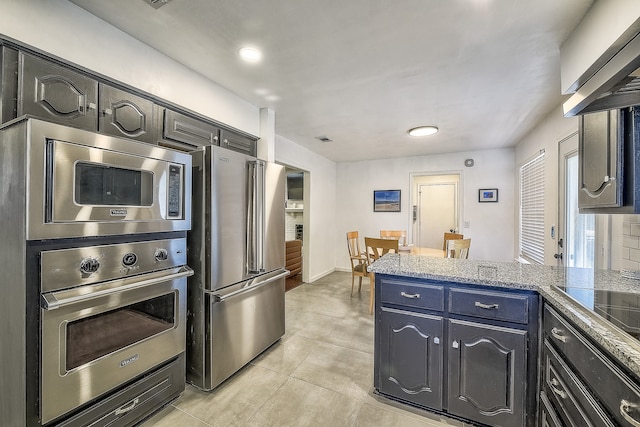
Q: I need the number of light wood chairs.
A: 5